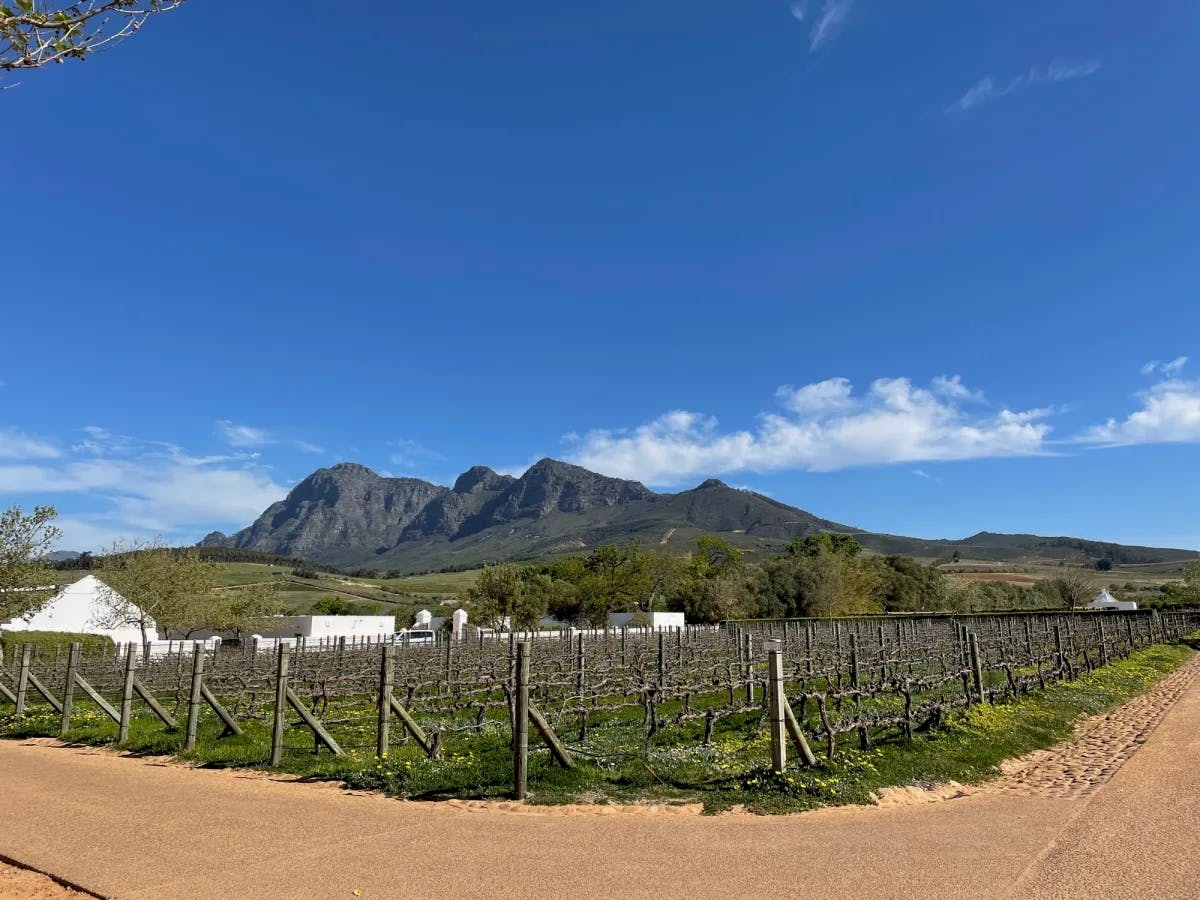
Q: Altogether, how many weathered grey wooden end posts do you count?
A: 8